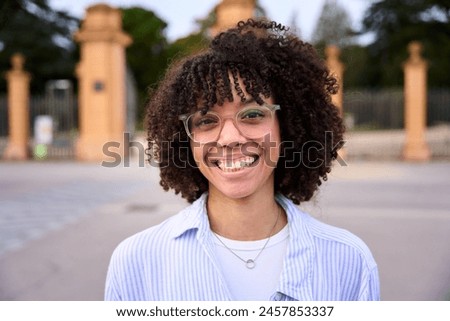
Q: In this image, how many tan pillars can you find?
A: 5